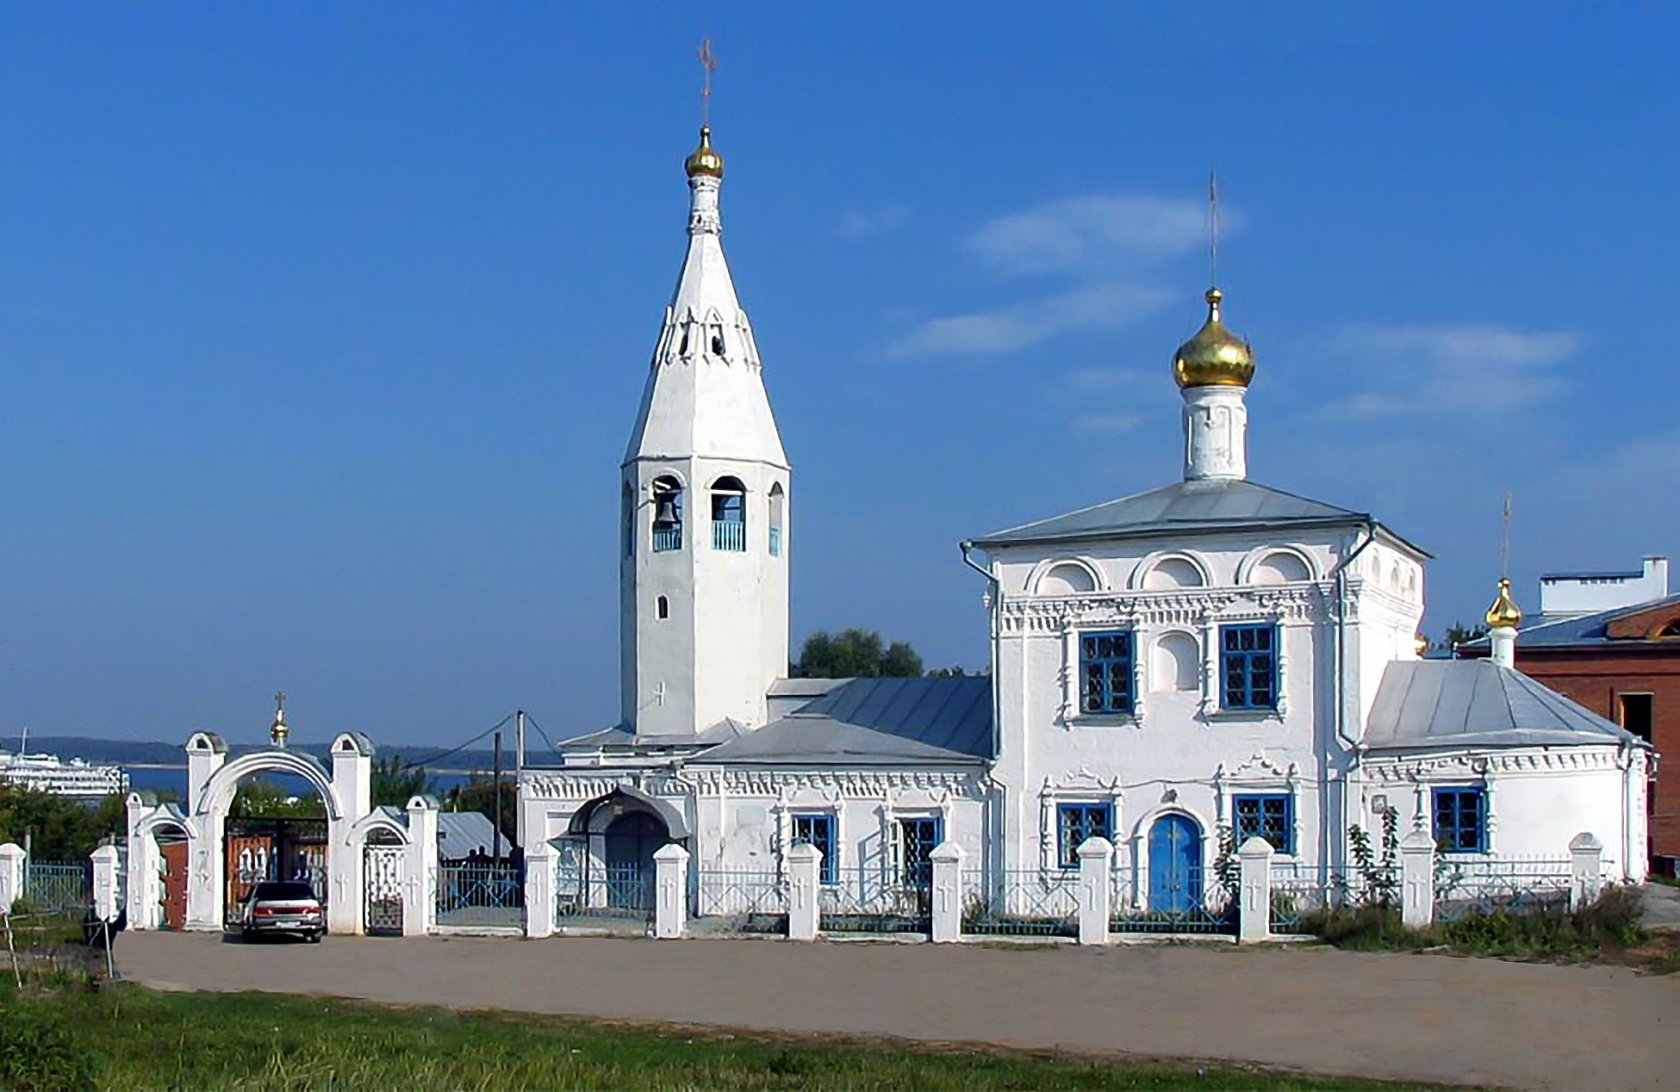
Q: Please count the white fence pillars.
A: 10